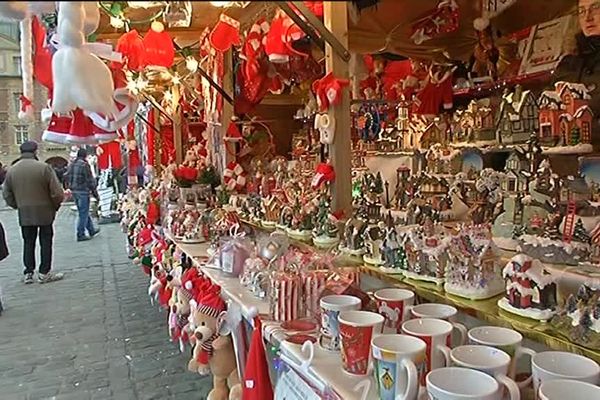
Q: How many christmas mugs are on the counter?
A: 11